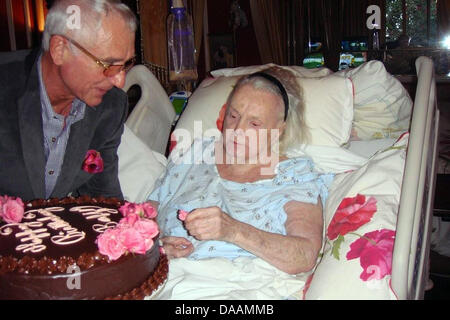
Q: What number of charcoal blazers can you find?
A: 1